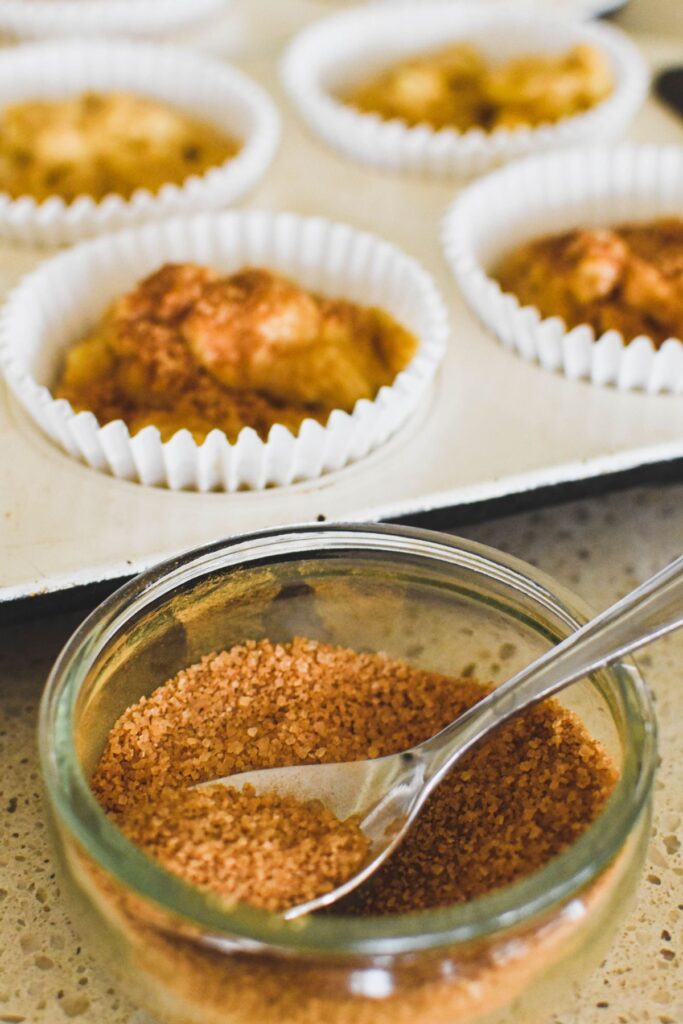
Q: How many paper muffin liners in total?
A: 5